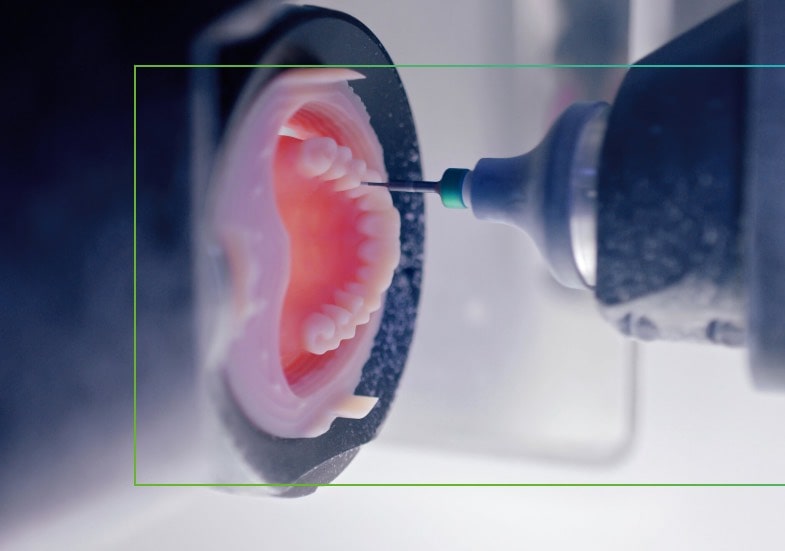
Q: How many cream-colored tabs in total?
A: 2